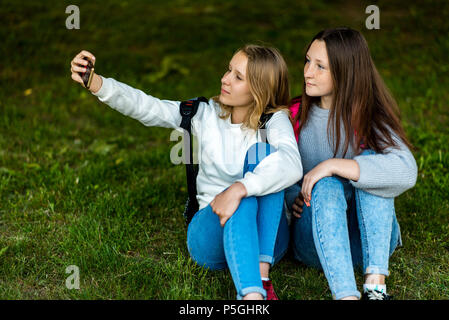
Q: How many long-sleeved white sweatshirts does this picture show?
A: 1